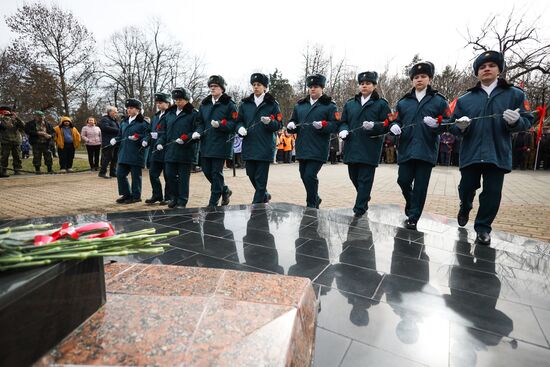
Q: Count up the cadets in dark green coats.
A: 9